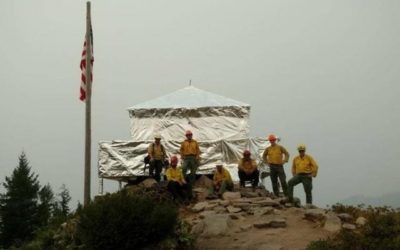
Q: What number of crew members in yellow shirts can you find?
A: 7